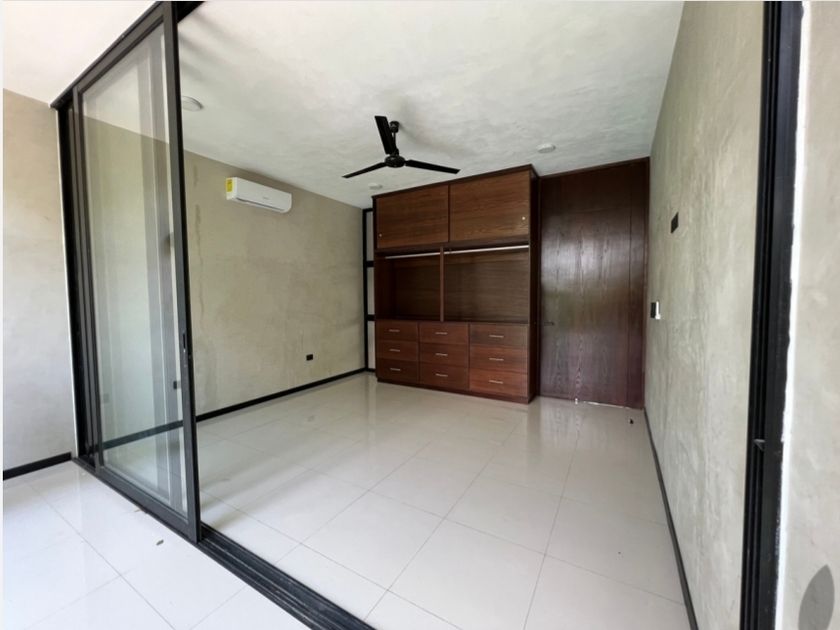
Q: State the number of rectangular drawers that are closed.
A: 9